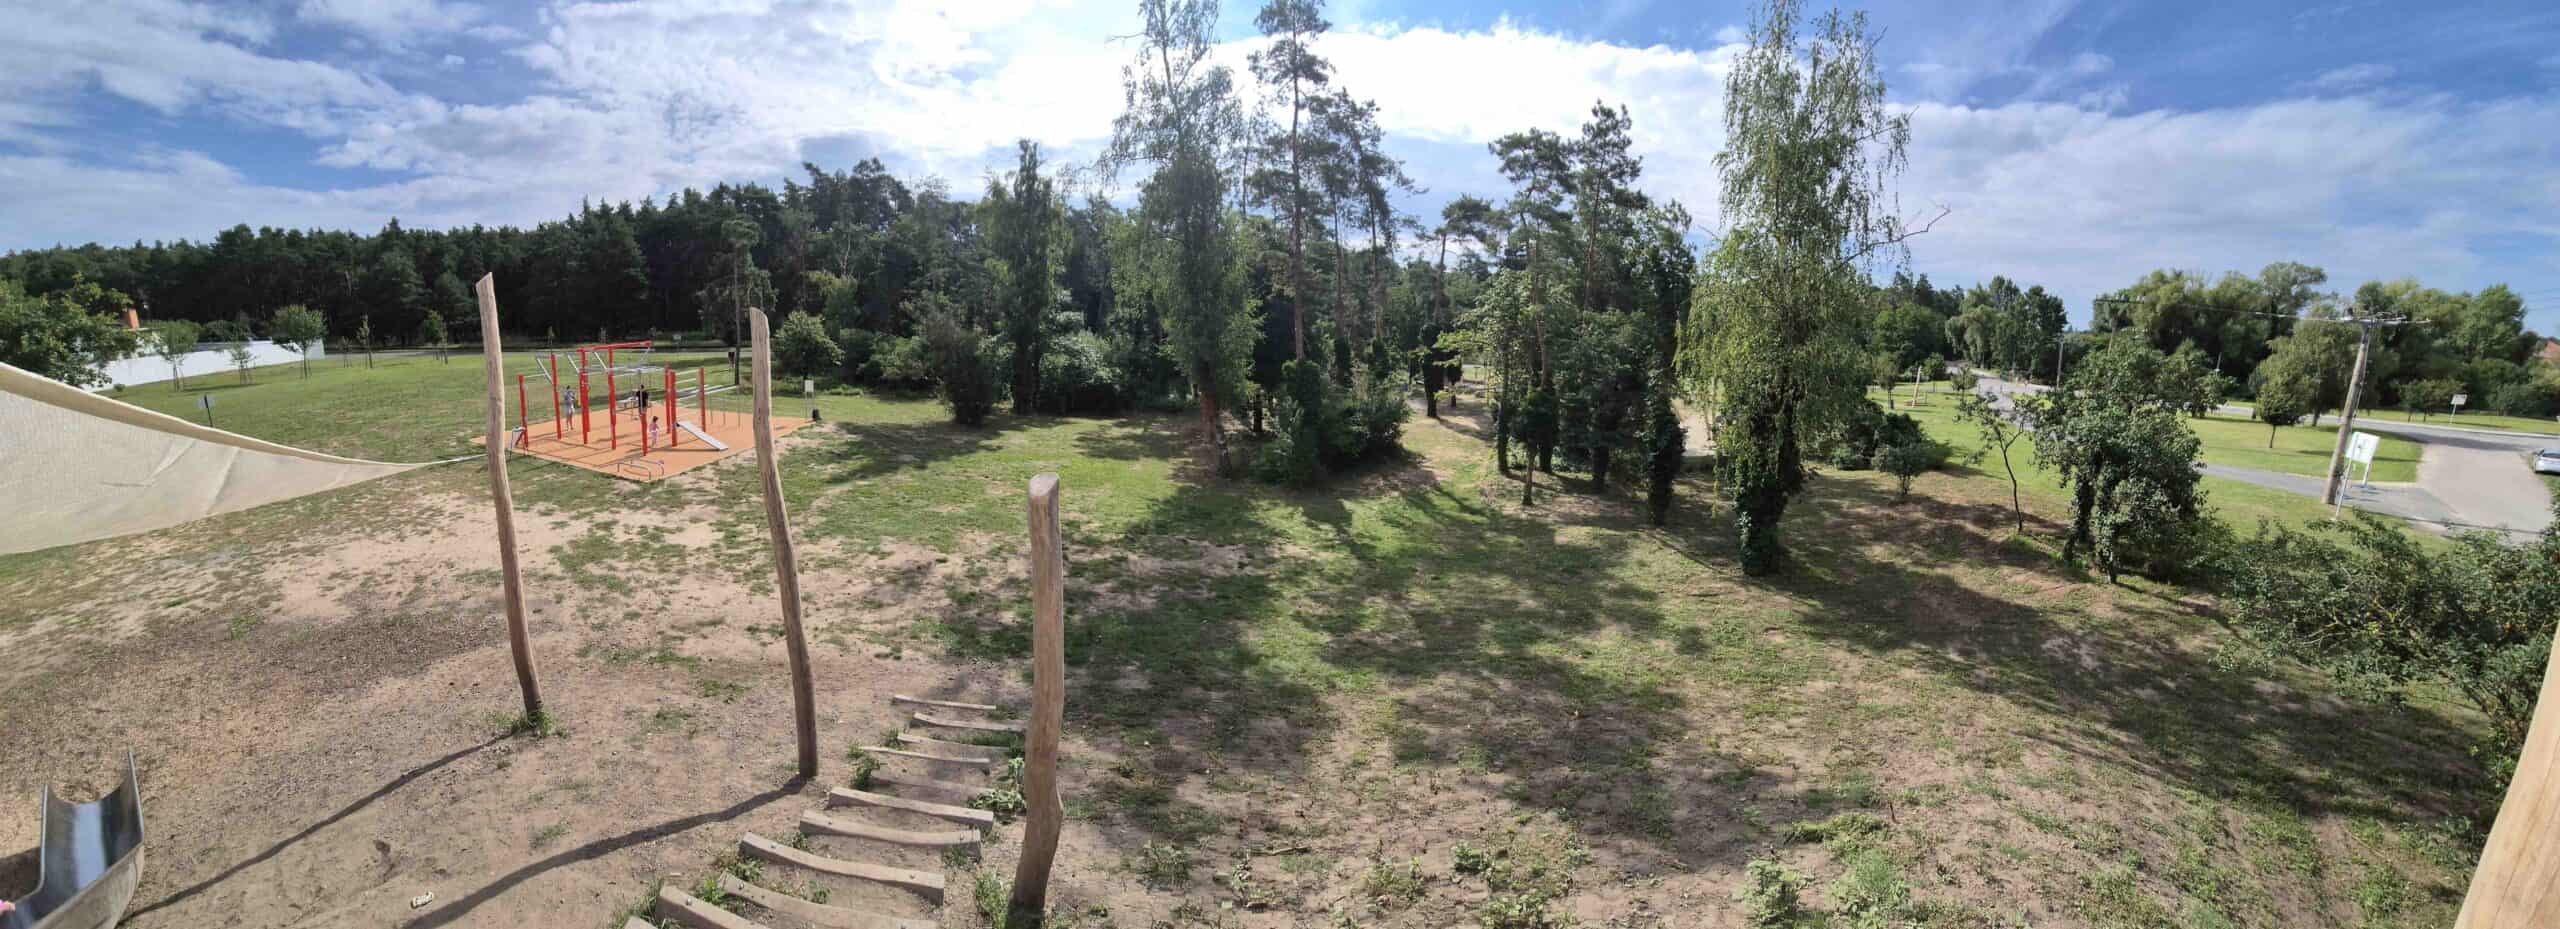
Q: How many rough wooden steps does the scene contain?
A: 11